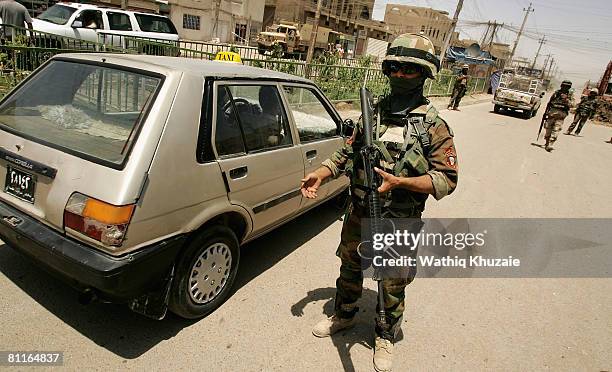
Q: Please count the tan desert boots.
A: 2